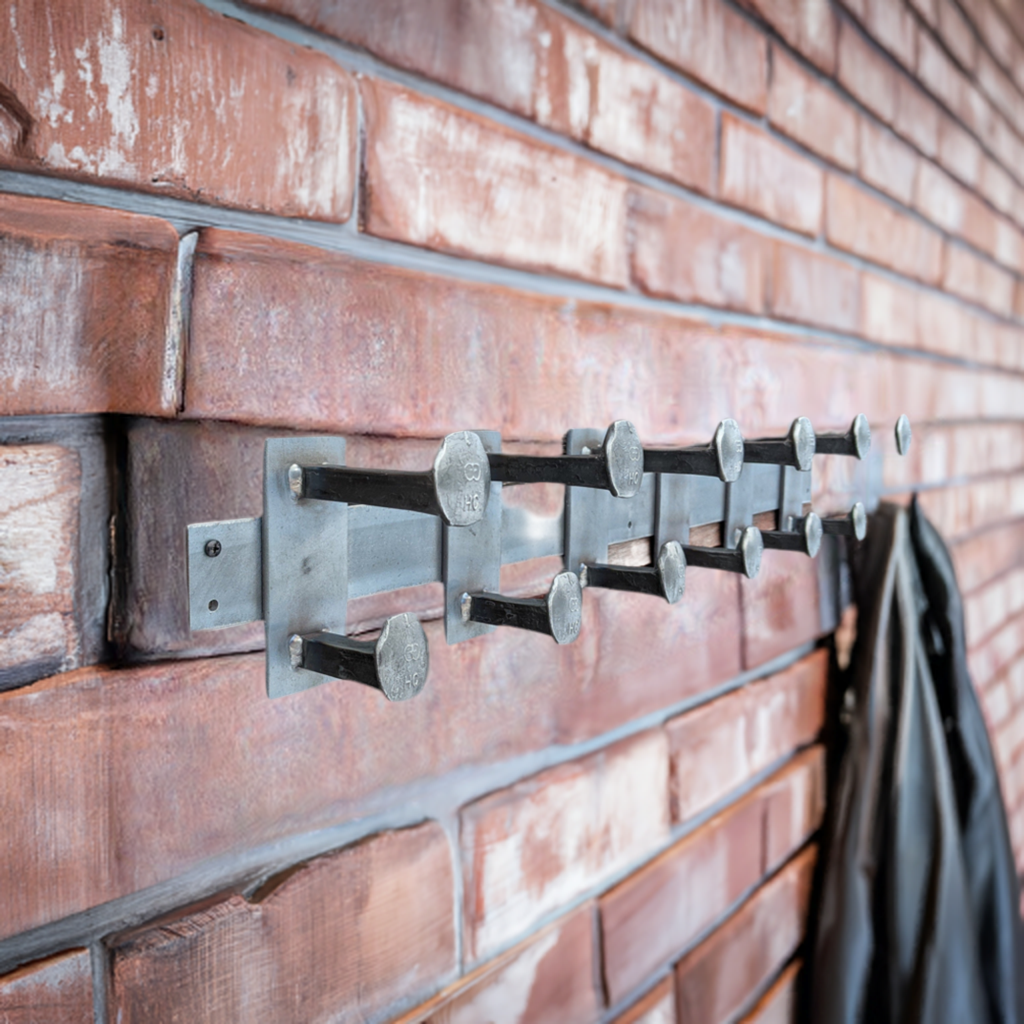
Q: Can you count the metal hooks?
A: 12